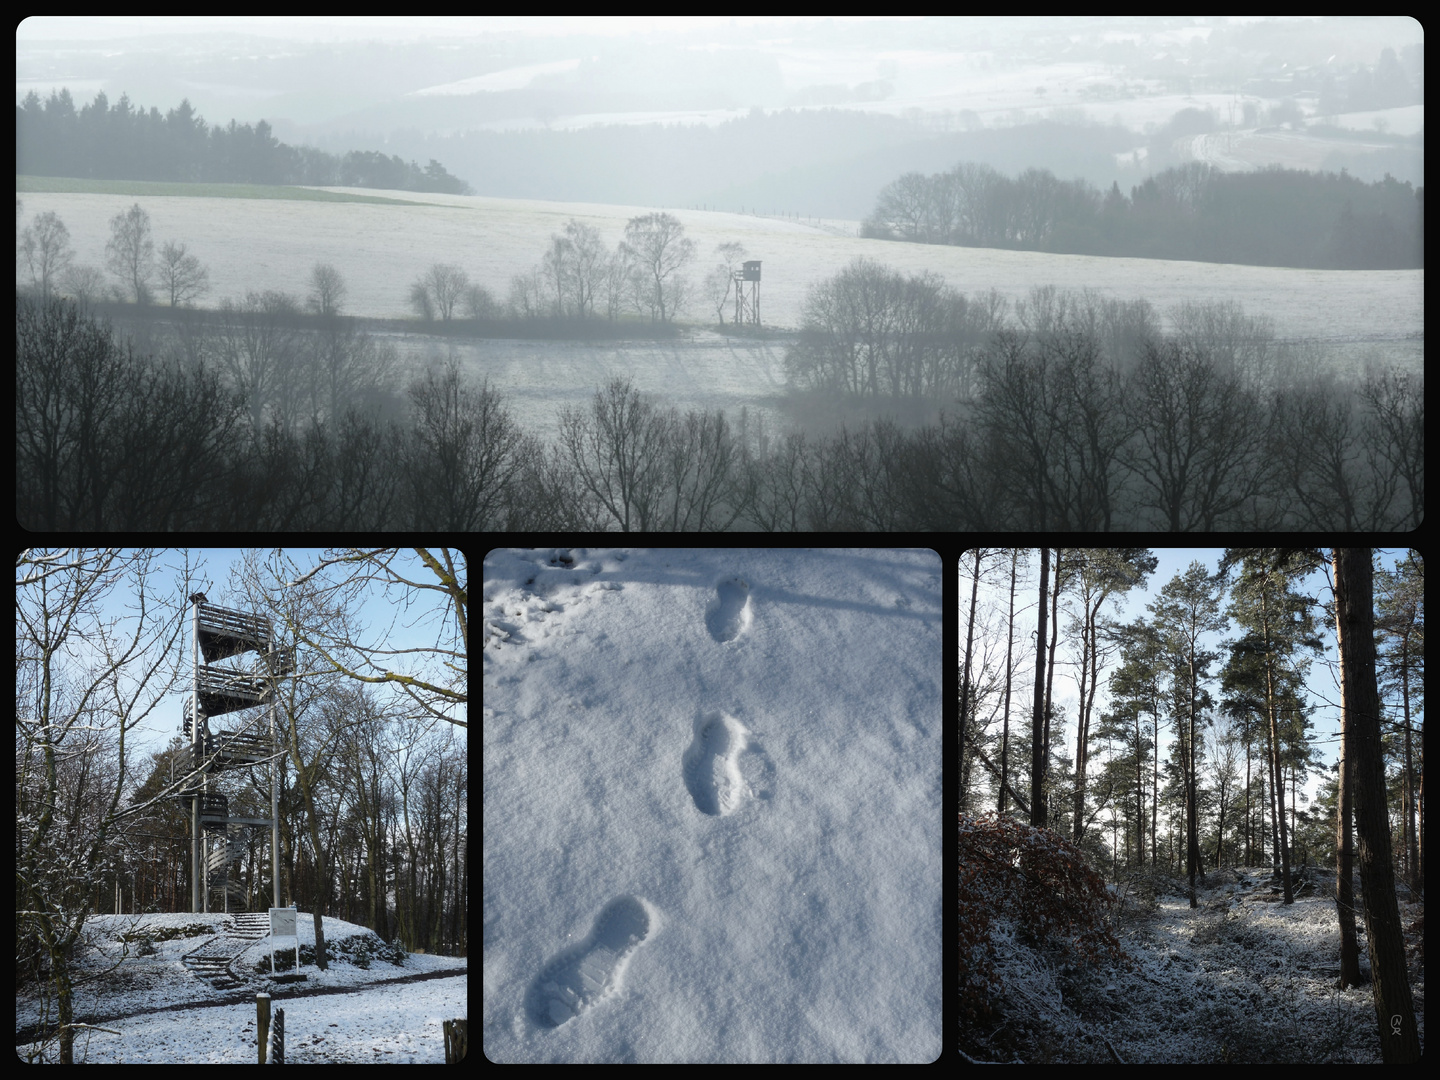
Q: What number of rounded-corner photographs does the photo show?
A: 4